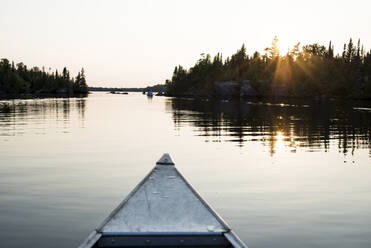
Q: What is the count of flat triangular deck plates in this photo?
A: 1